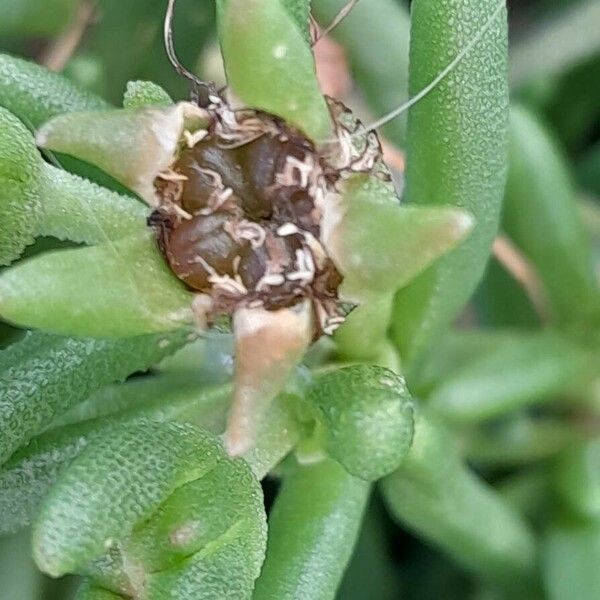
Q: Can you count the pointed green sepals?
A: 5